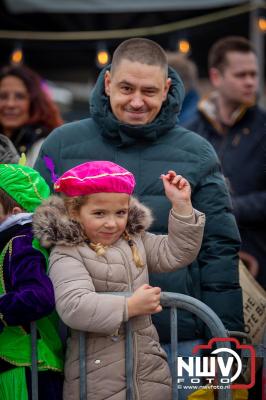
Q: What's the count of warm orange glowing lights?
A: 4